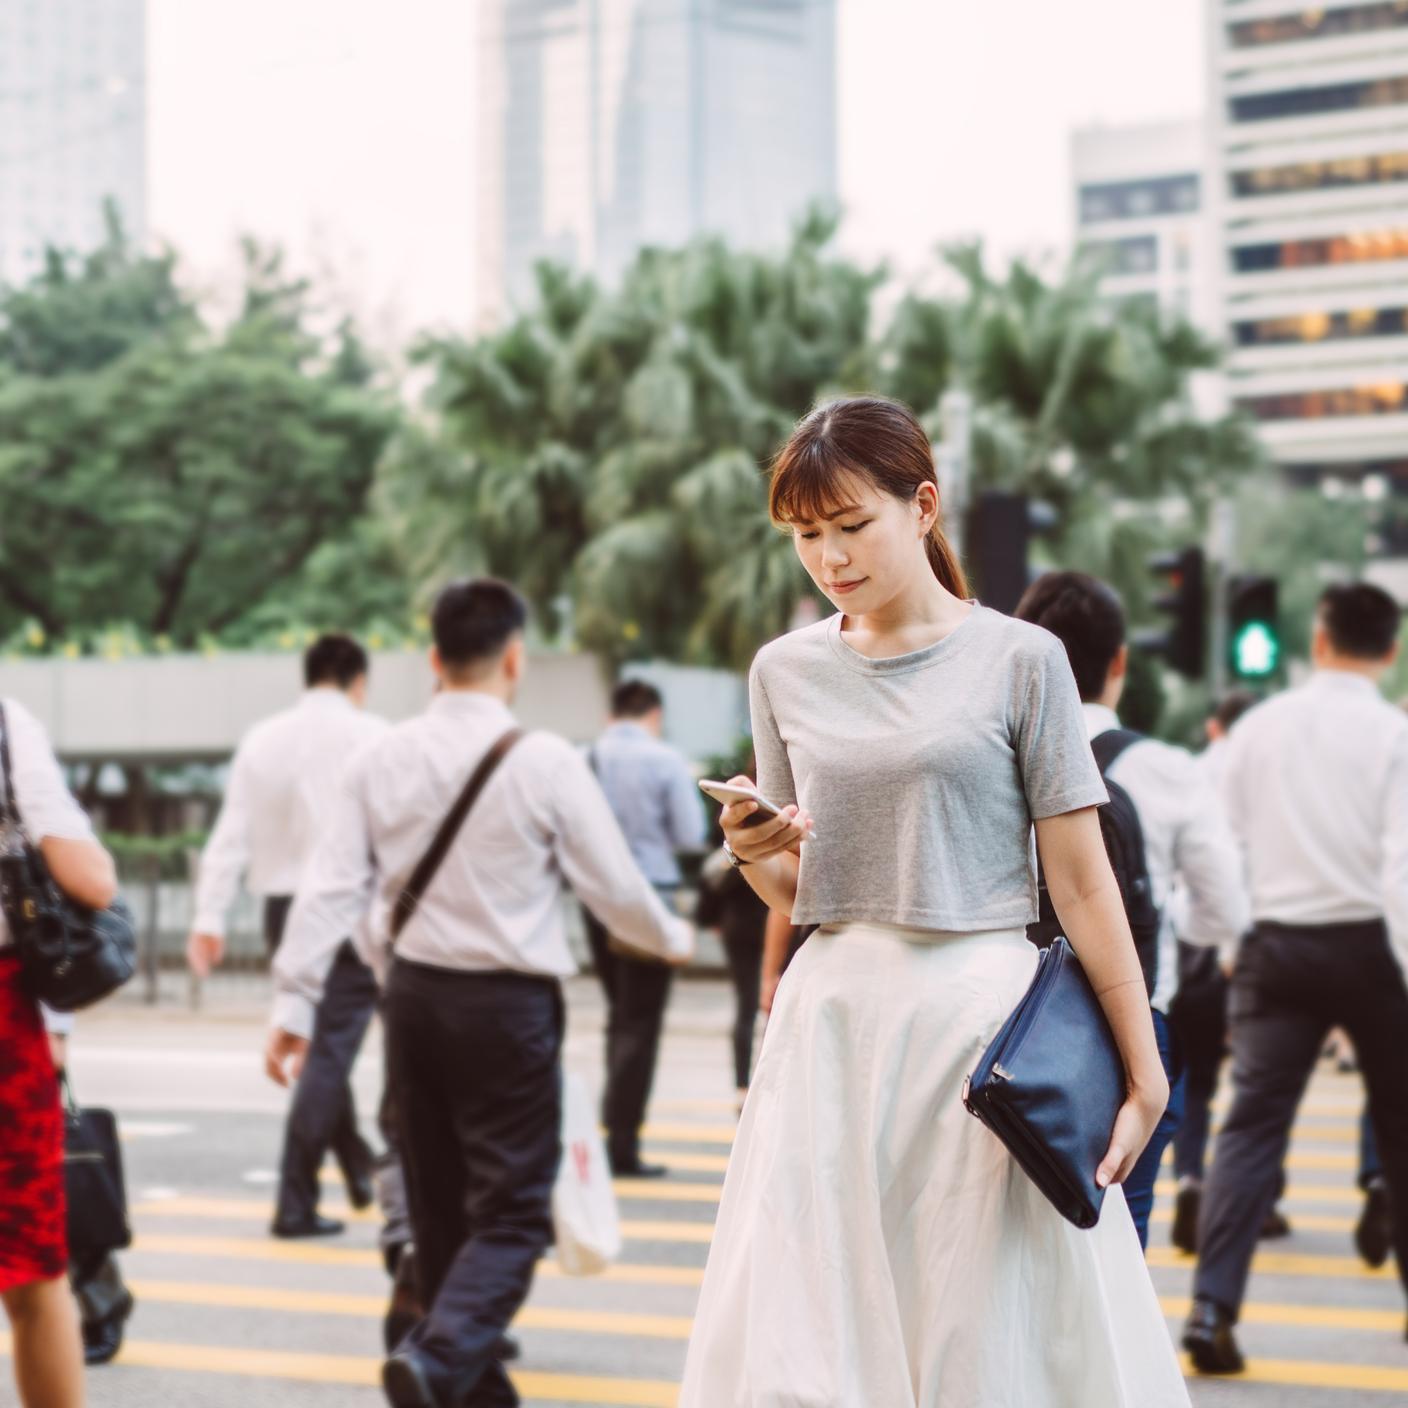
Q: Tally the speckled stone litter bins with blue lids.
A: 0